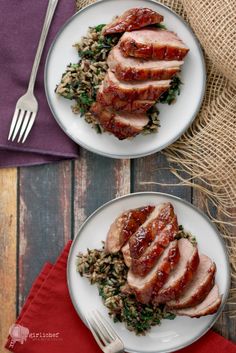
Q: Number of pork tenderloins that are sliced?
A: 2